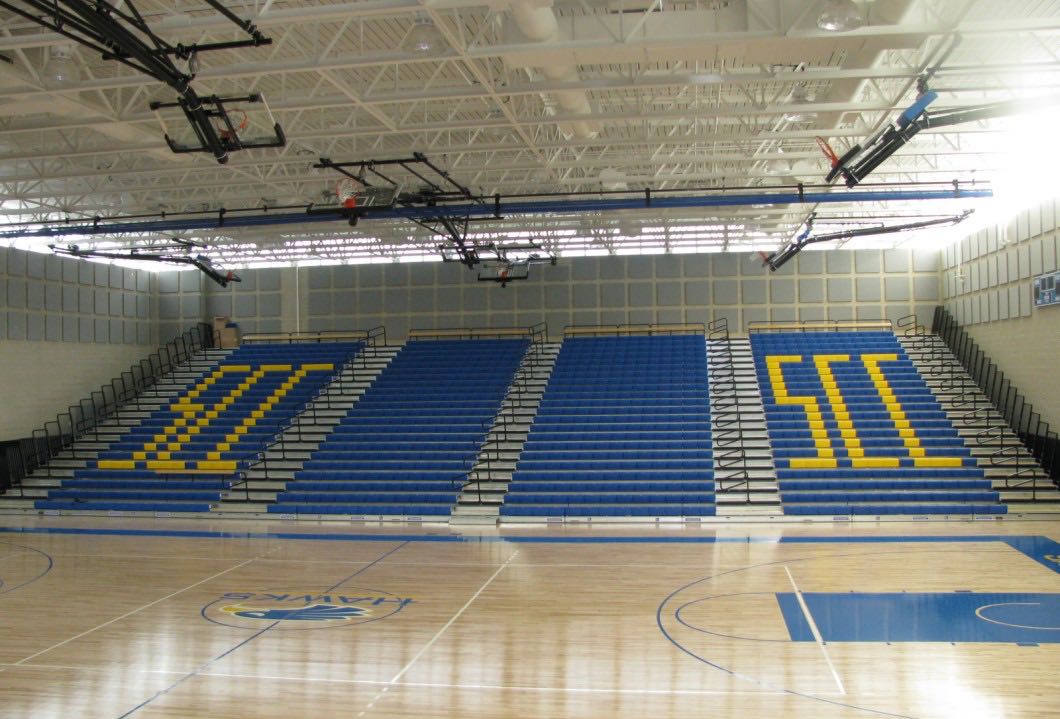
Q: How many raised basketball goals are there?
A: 7